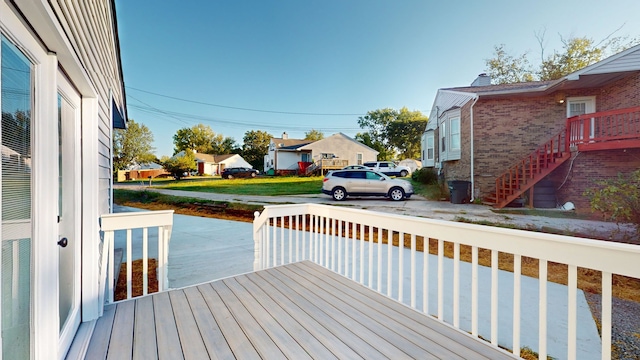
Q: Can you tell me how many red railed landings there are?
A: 1